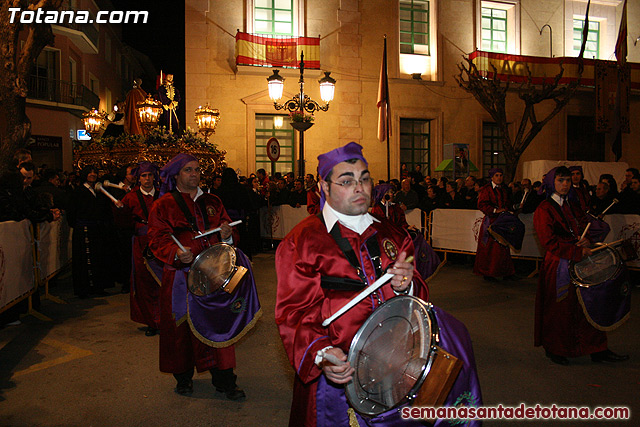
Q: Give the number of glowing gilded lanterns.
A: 3